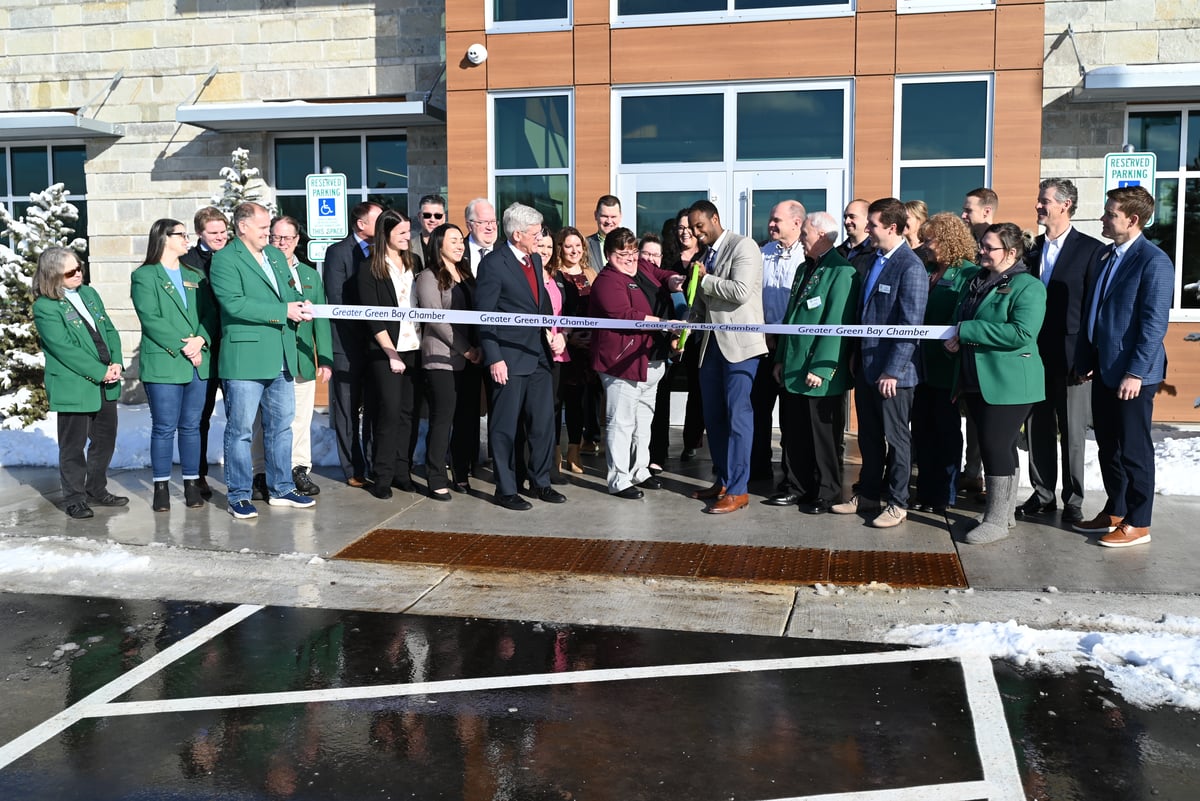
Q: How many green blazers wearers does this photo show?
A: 7